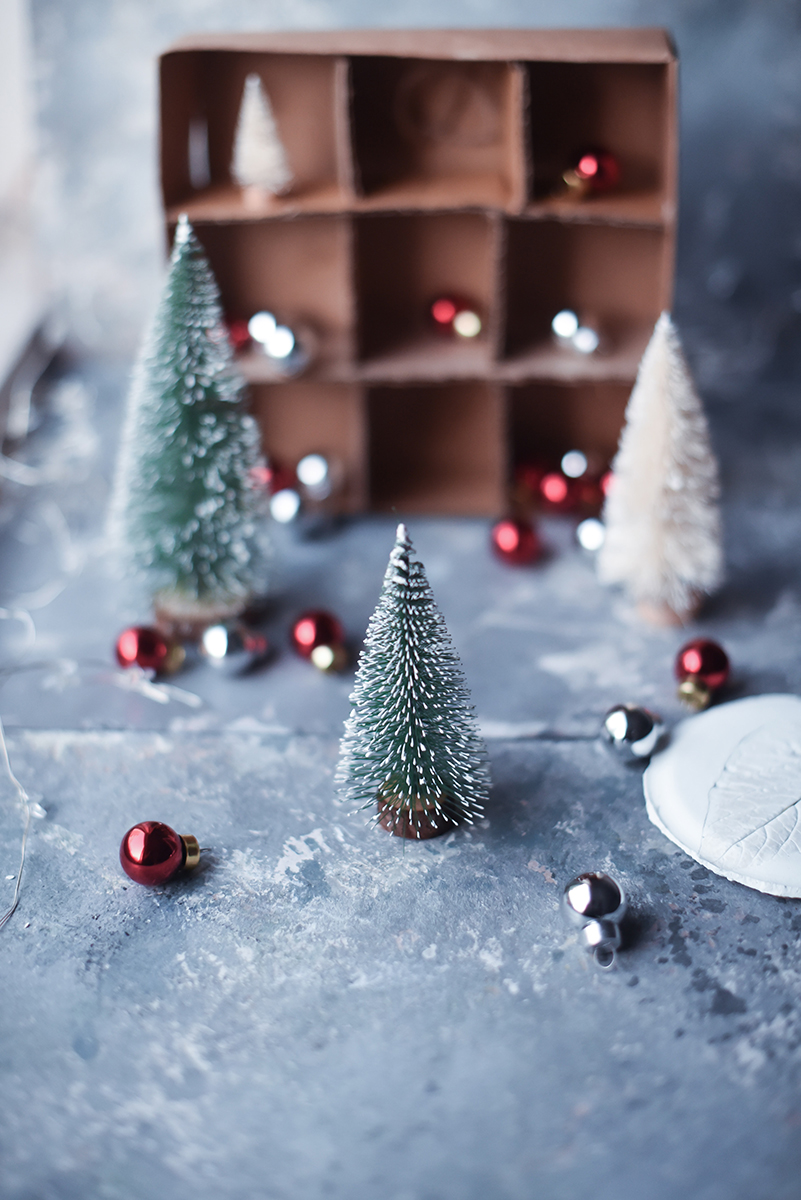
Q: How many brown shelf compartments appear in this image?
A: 9